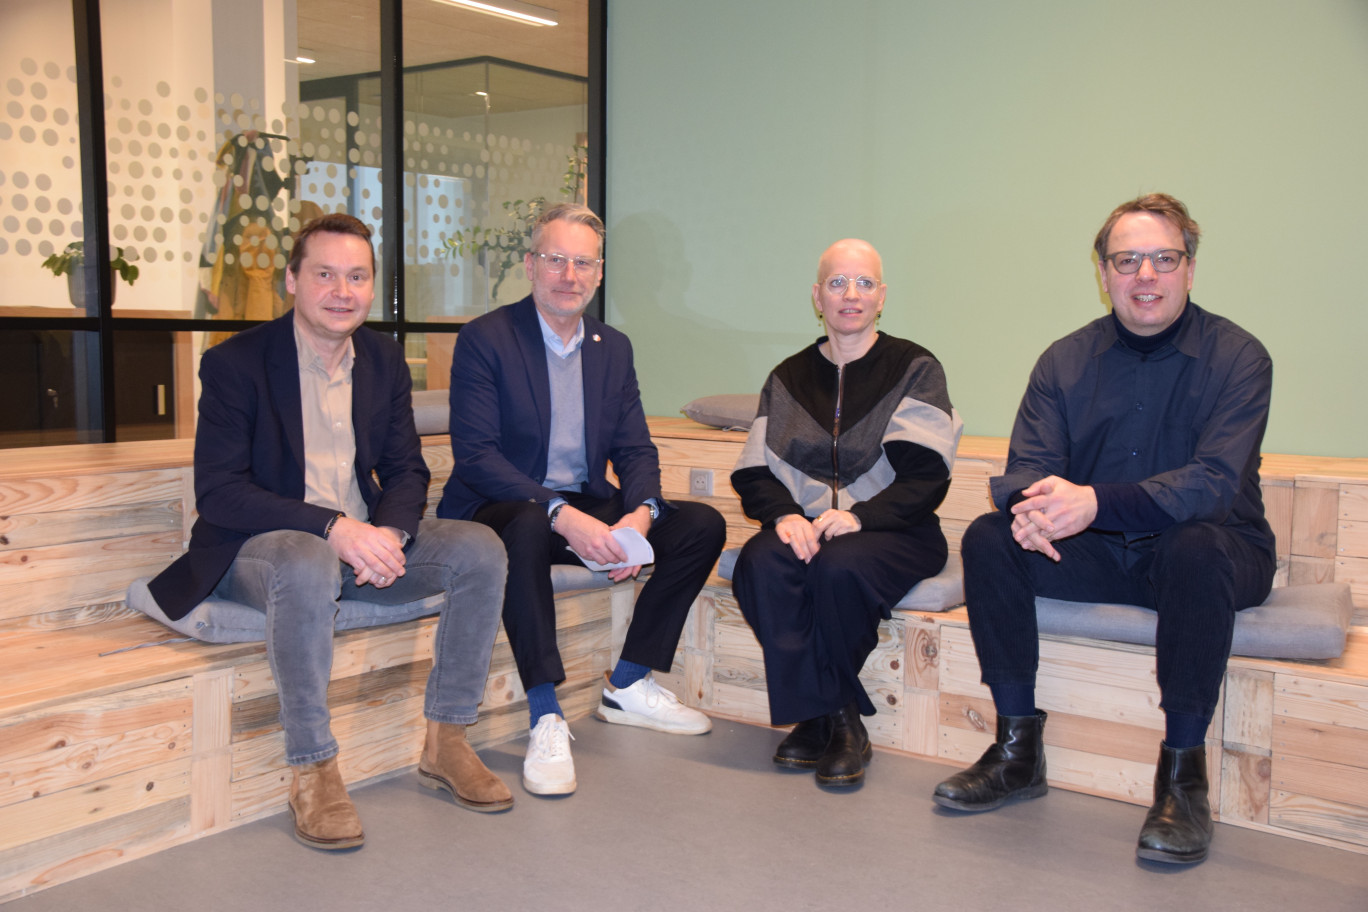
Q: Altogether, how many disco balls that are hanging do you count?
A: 0